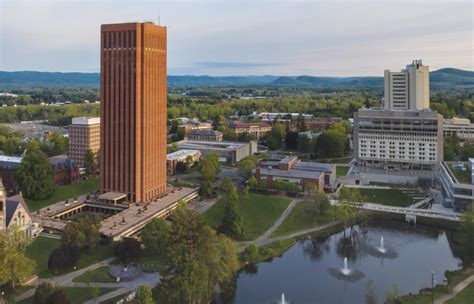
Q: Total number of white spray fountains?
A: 3